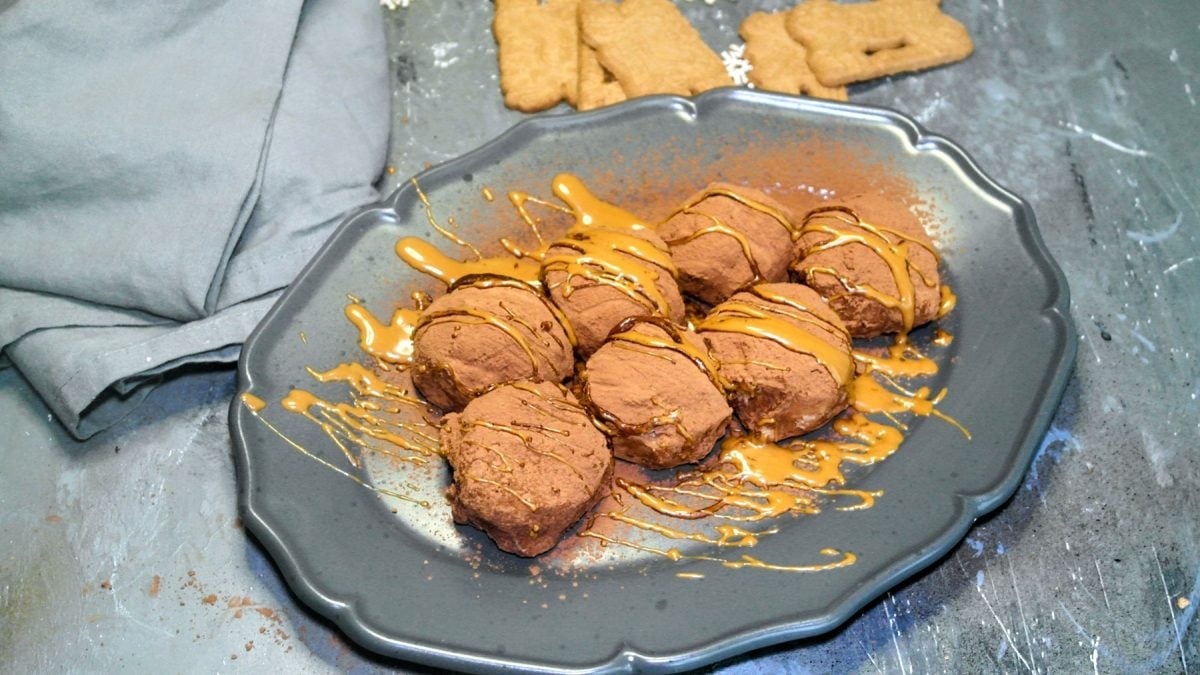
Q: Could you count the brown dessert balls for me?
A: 7